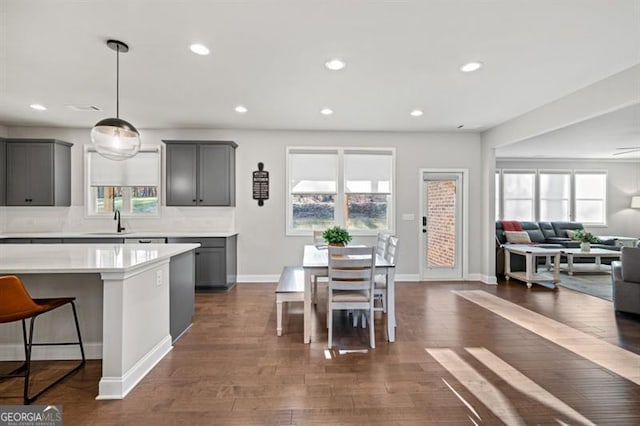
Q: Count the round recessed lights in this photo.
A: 7